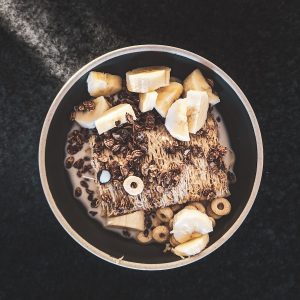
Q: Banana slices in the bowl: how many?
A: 12